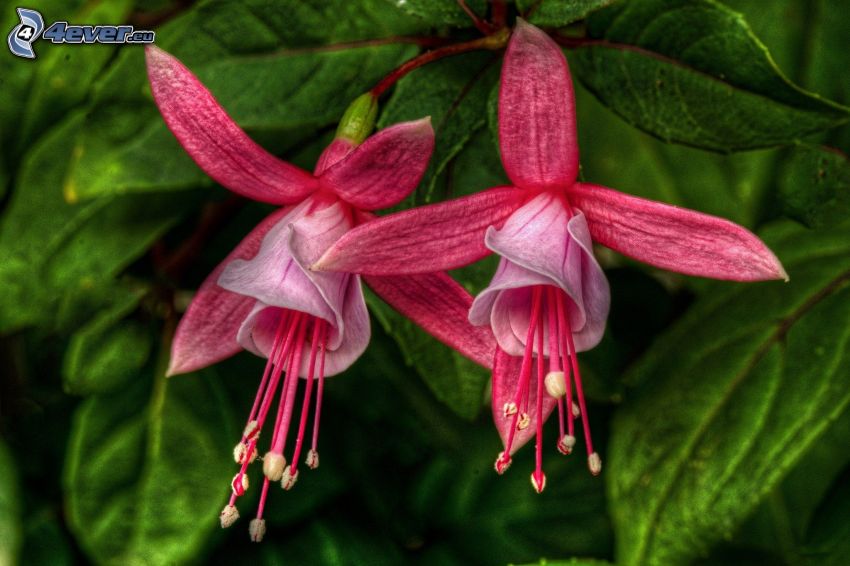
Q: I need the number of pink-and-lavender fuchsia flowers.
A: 2